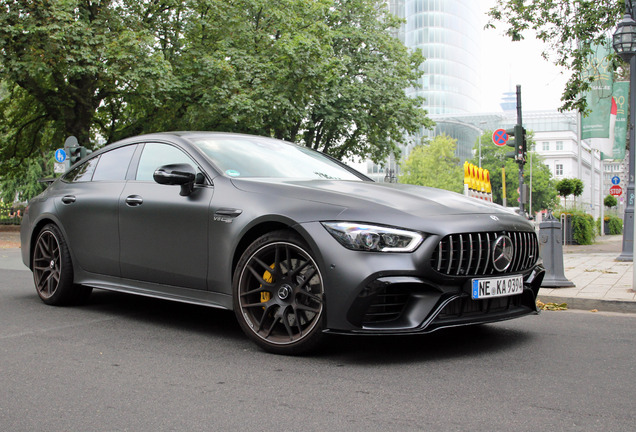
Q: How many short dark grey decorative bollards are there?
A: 1